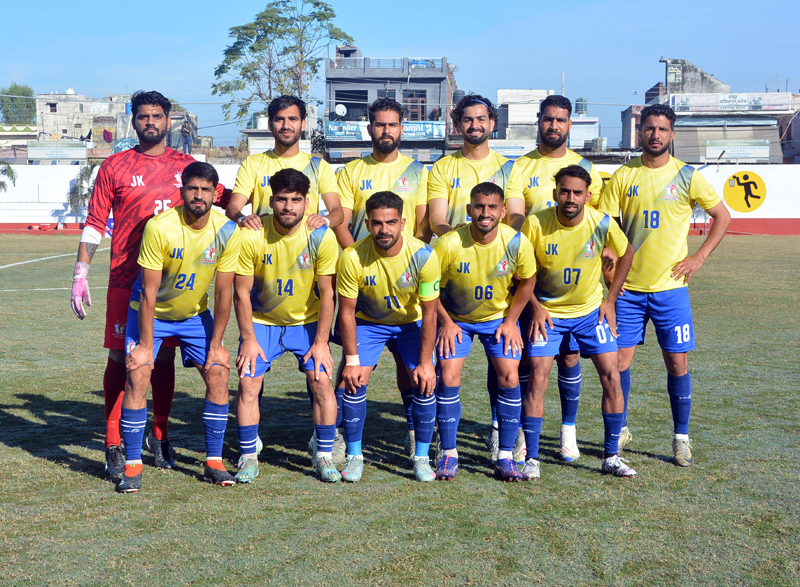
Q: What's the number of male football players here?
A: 11